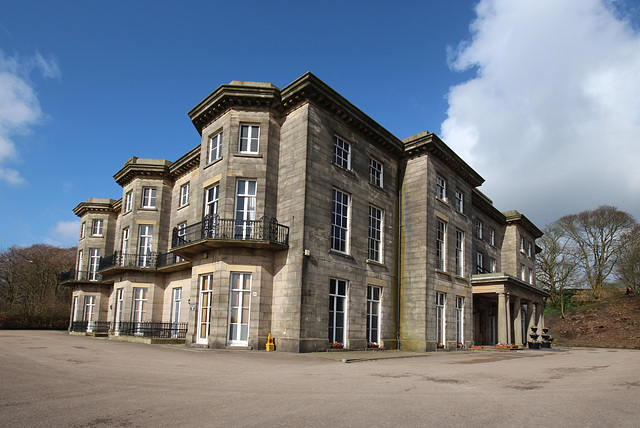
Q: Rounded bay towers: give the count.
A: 3